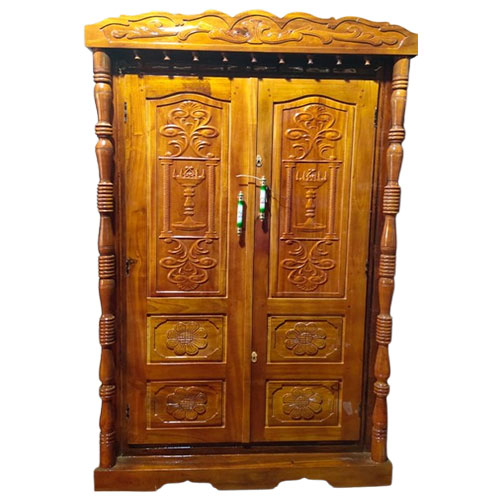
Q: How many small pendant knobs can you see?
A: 9